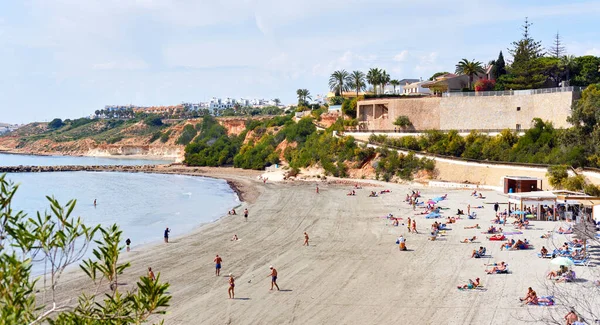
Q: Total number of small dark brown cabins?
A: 1